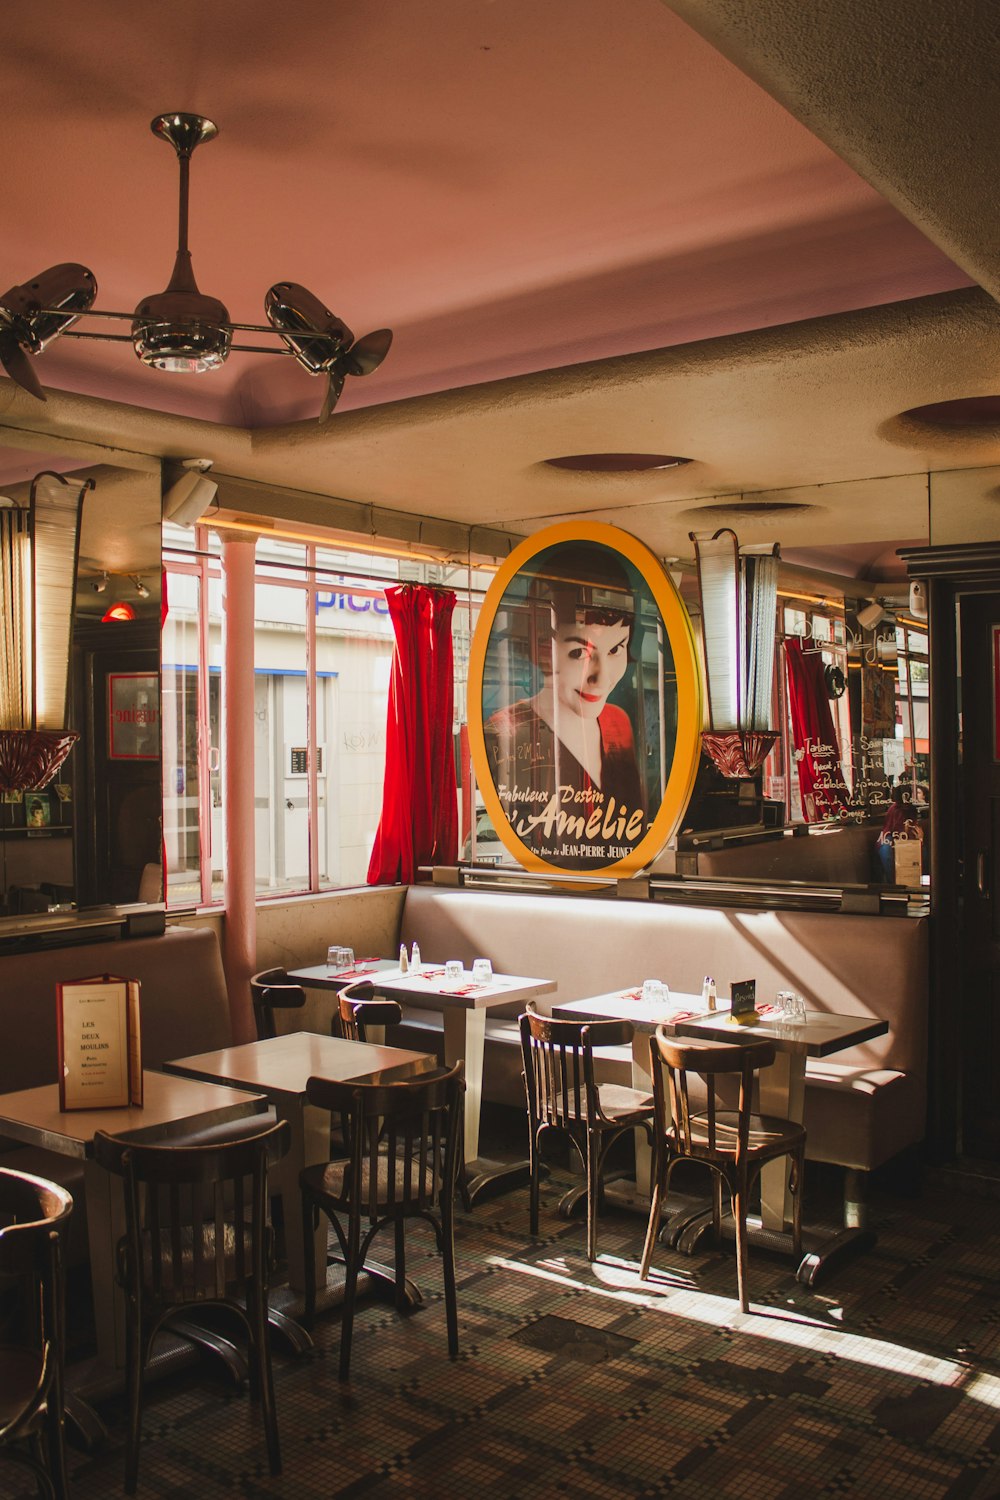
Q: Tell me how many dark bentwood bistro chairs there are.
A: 7